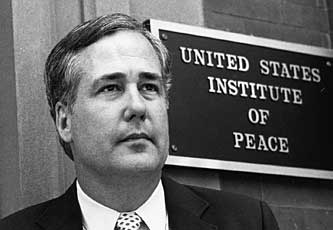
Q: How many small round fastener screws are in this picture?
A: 3